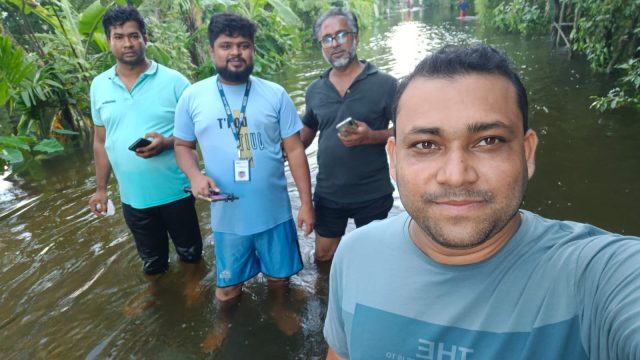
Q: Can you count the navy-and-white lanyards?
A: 1